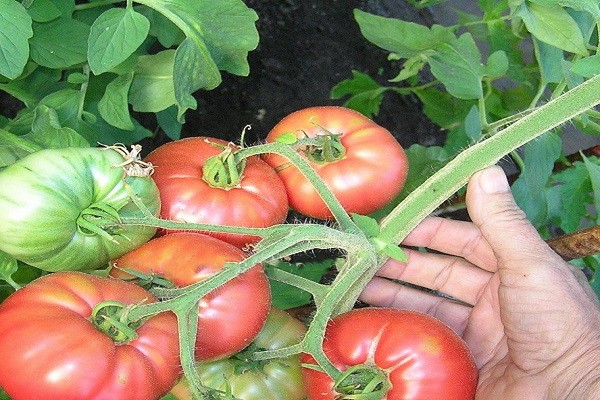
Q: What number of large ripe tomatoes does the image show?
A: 5